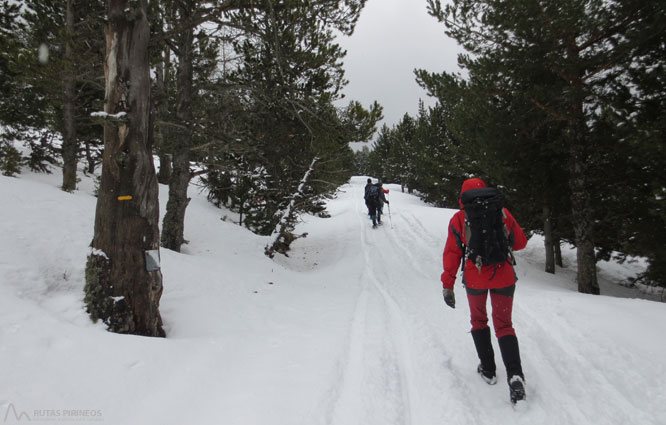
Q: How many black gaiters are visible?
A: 2